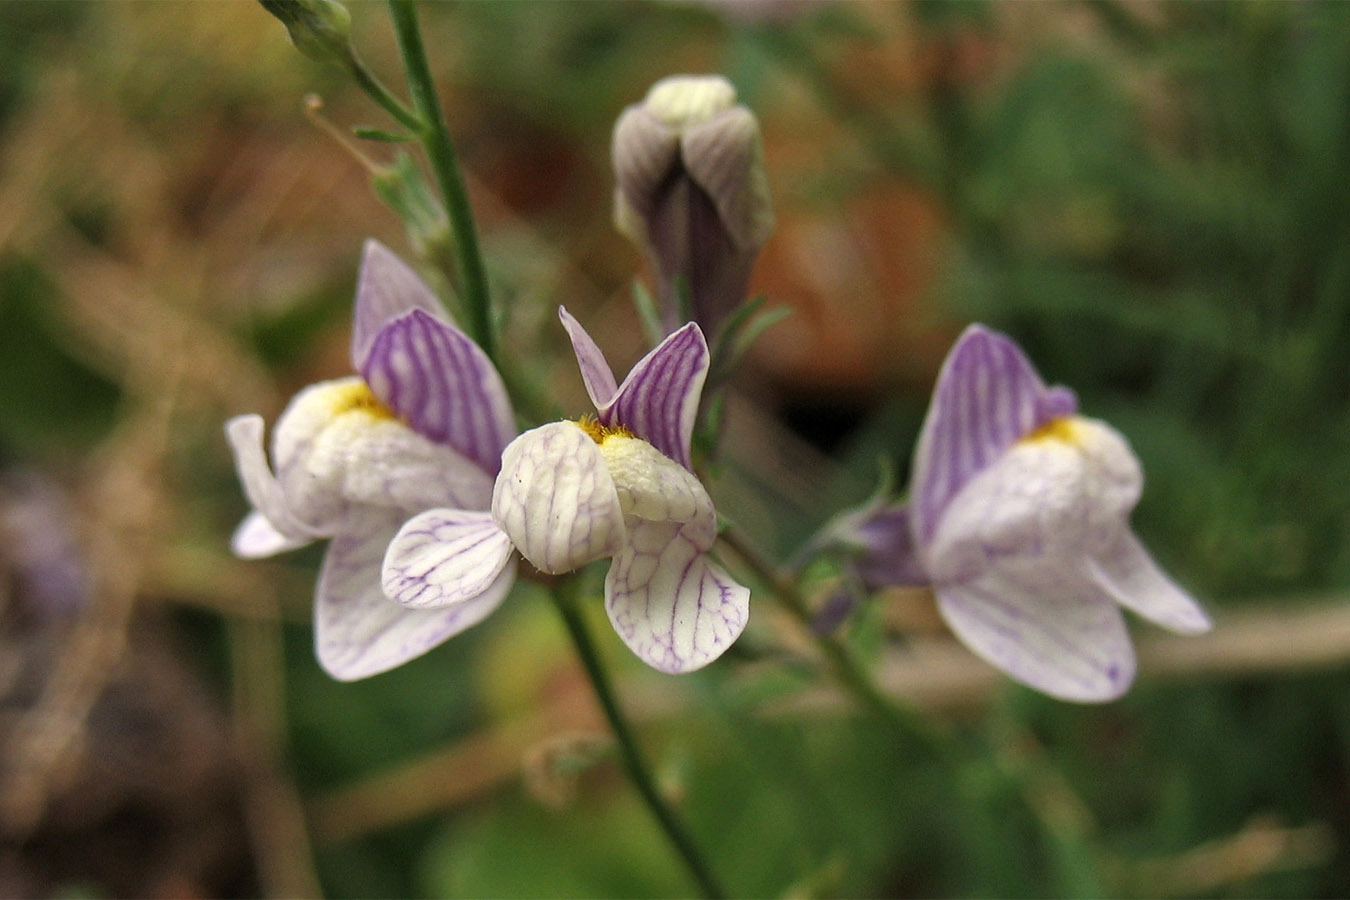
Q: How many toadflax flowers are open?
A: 3